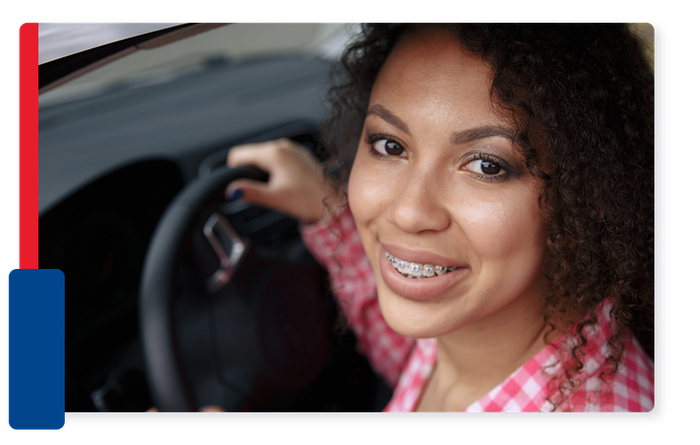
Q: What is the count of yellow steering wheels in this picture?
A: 0